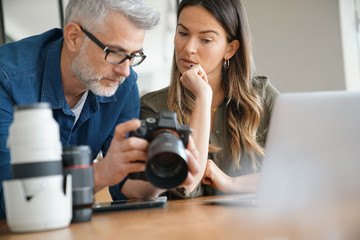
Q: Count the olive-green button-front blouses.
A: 1